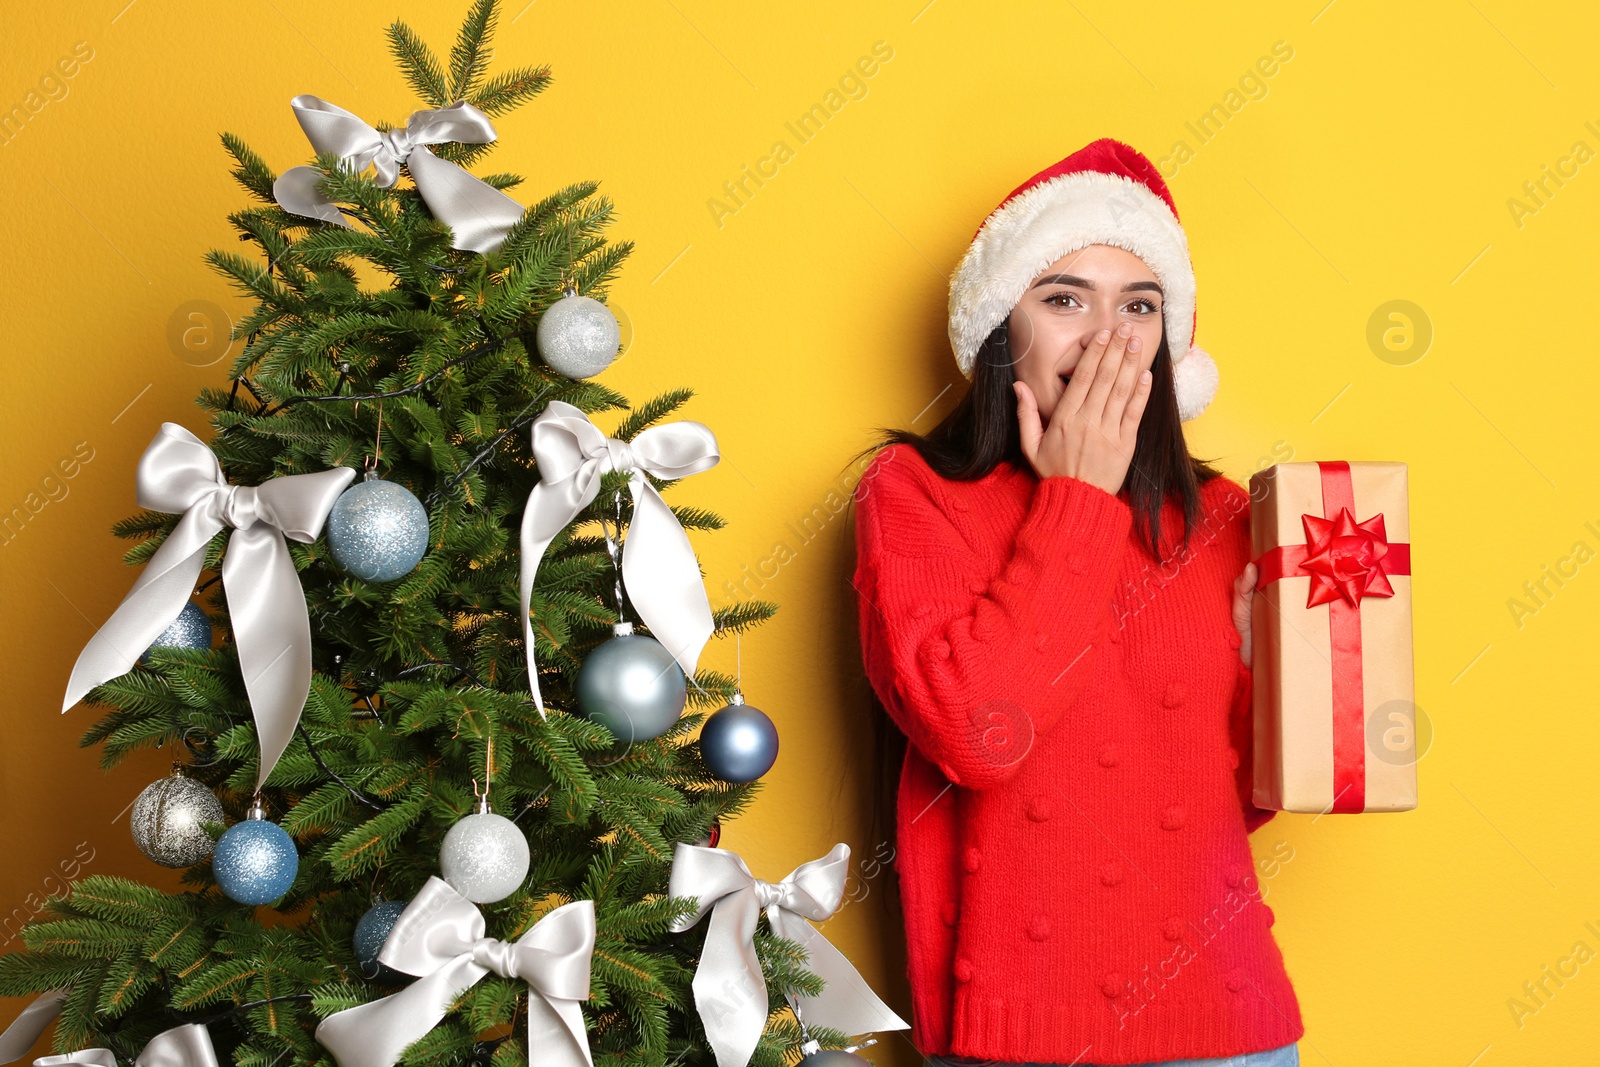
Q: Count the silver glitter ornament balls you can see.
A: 3